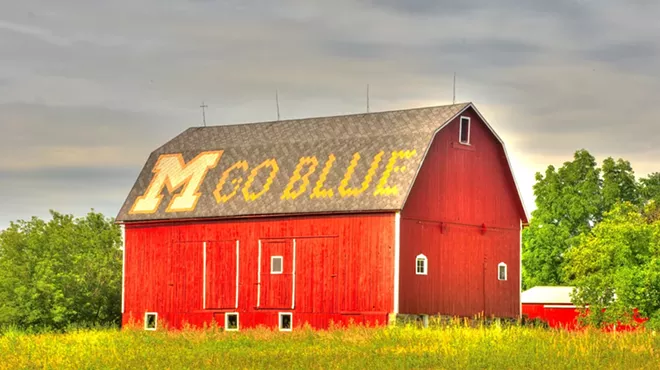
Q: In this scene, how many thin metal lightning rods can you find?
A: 4